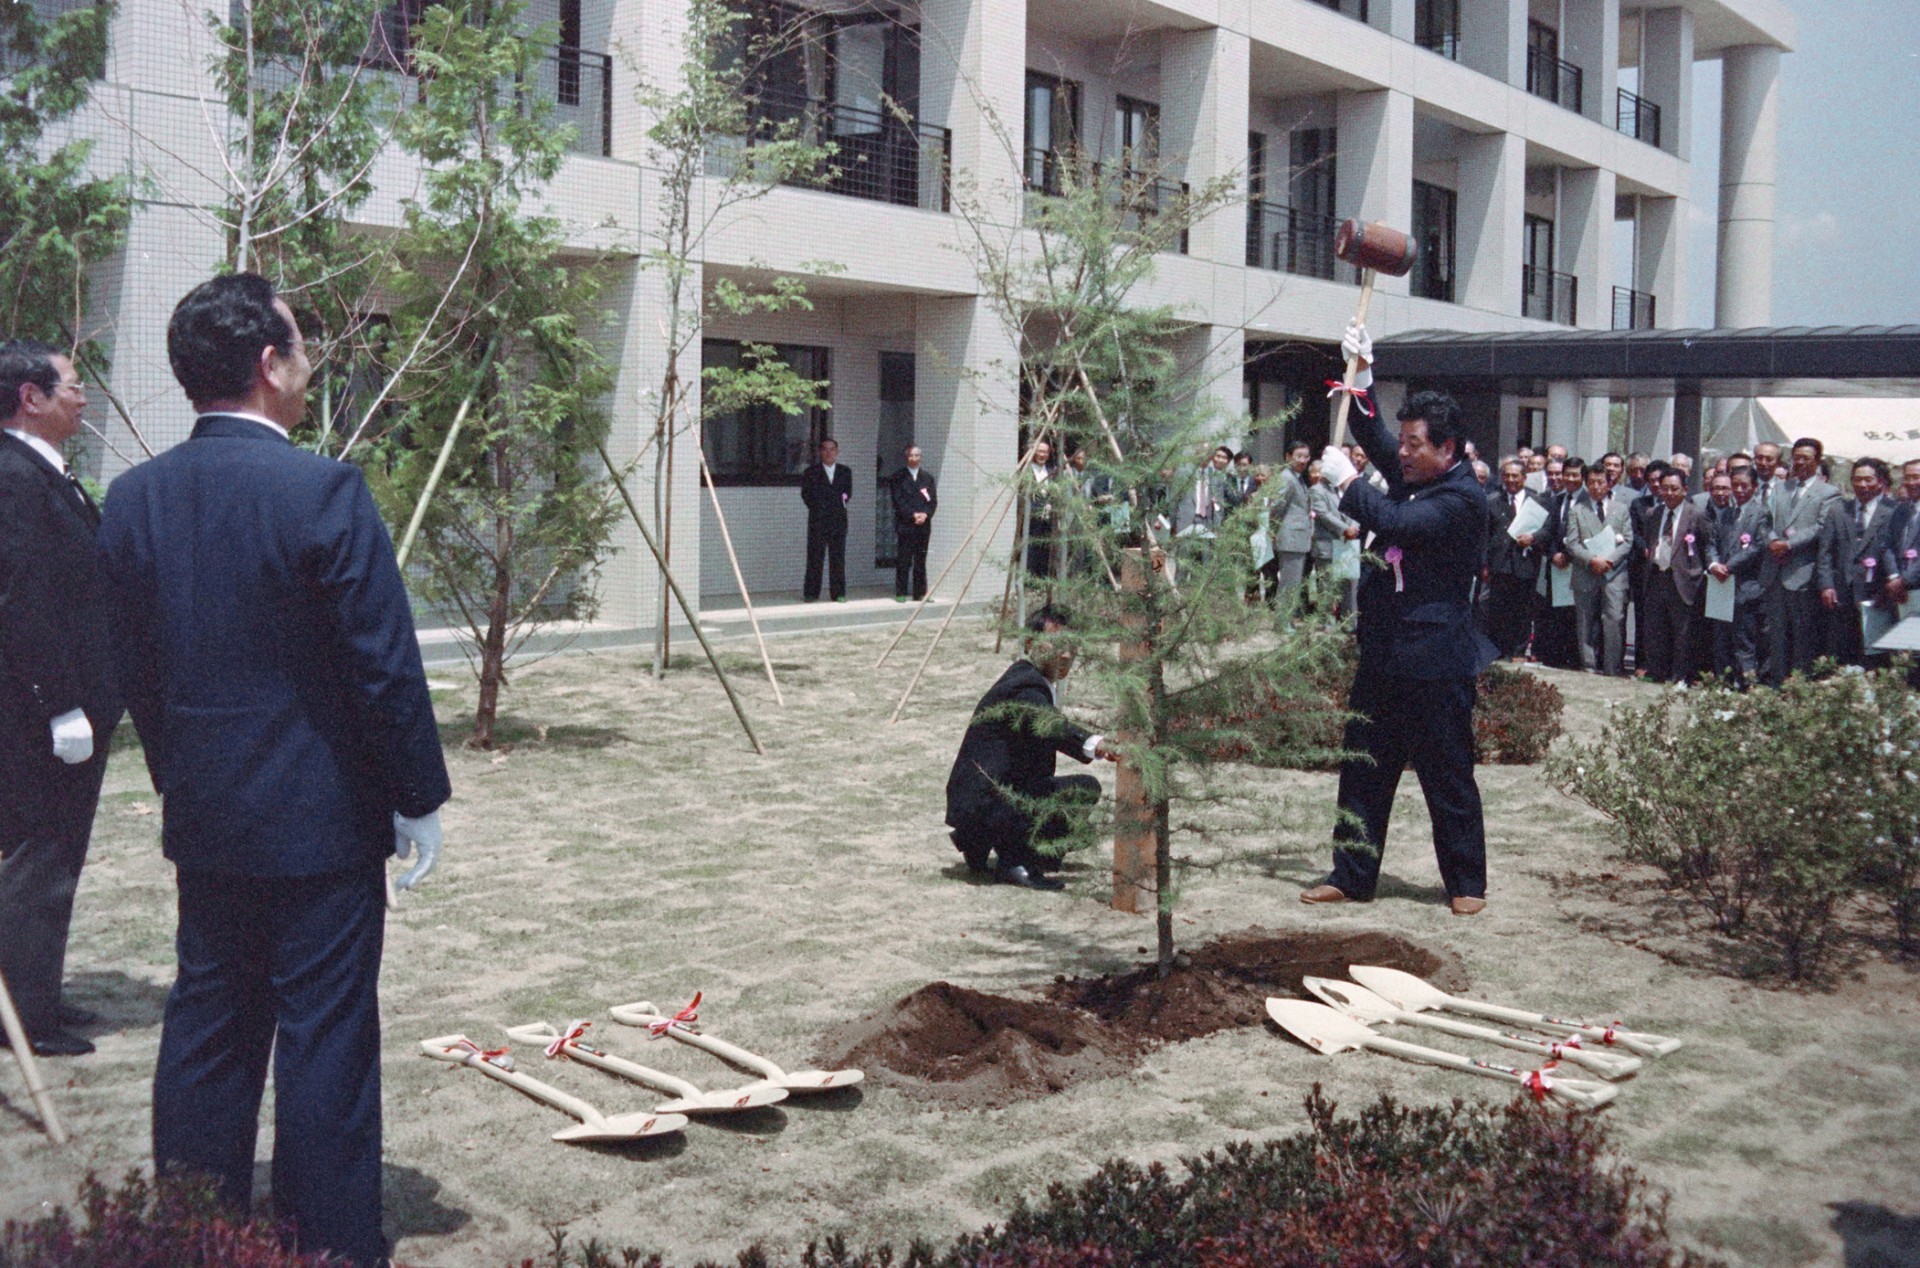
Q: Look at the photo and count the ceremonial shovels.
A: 6